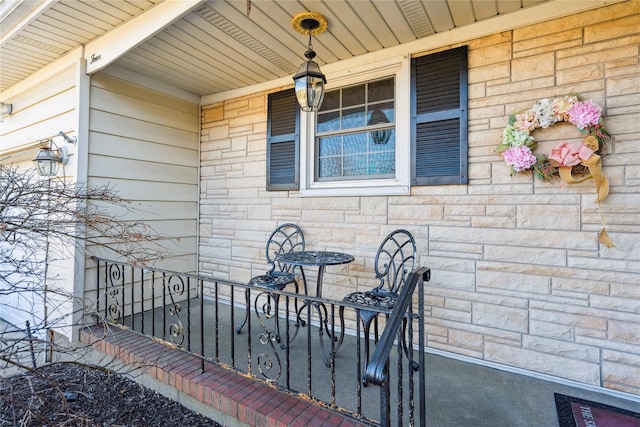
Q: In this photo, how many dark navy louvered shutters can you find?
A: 2